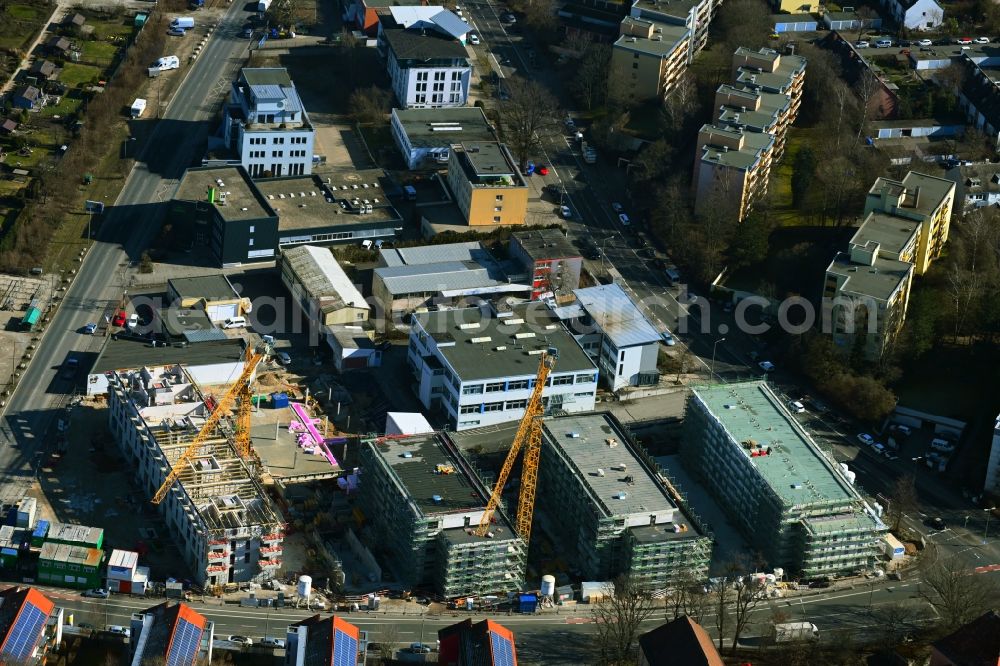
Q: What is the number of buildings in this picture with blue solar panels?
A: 4